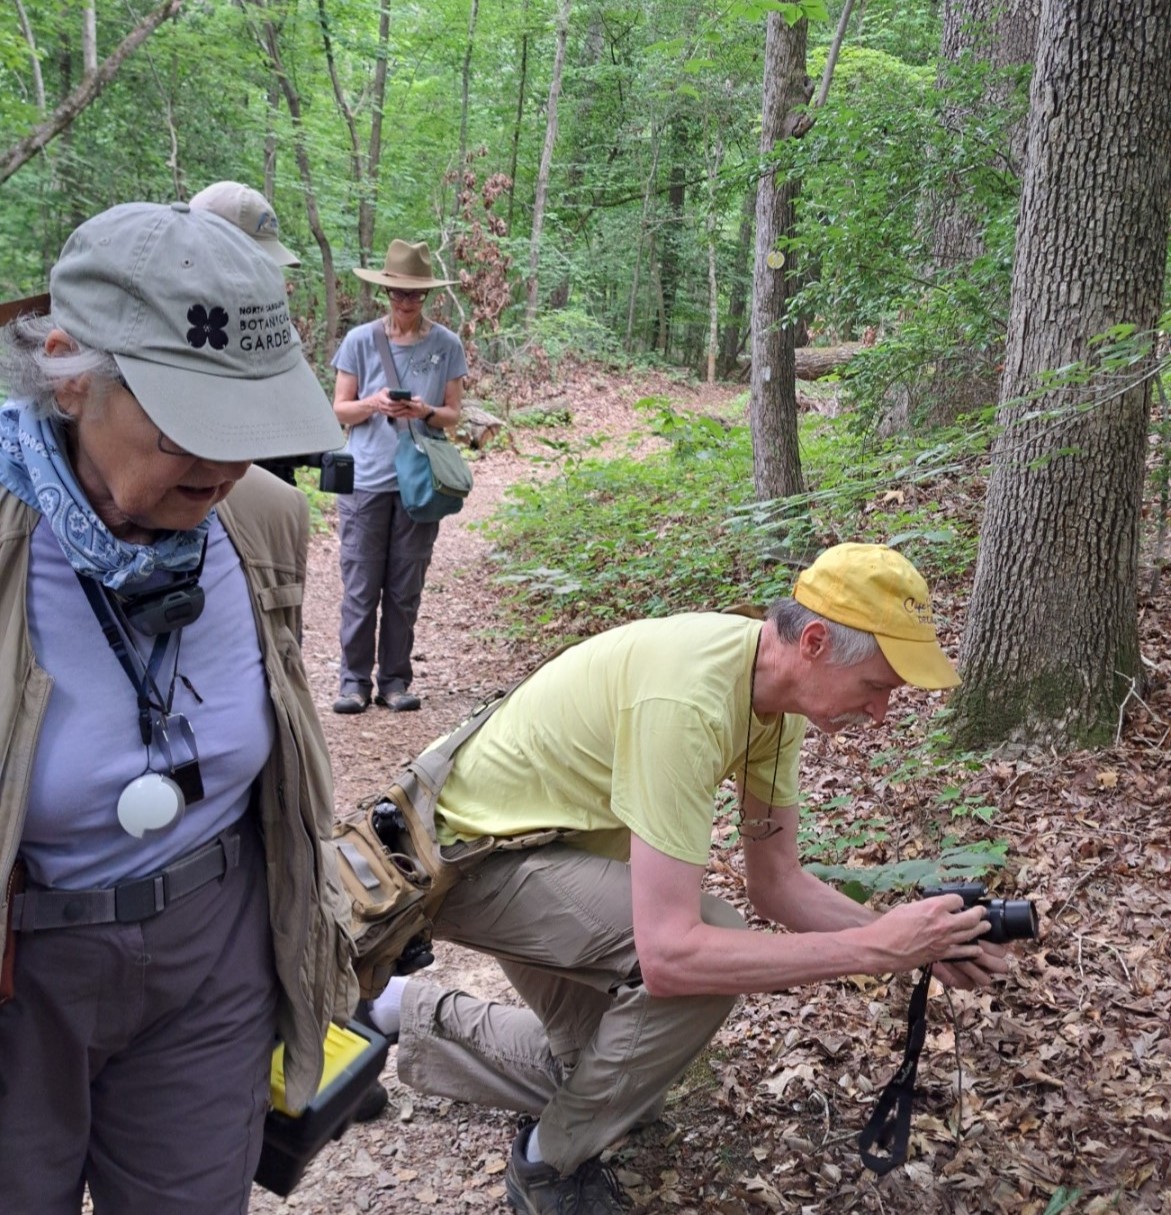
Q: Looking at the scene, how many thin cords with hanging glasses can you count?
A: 1